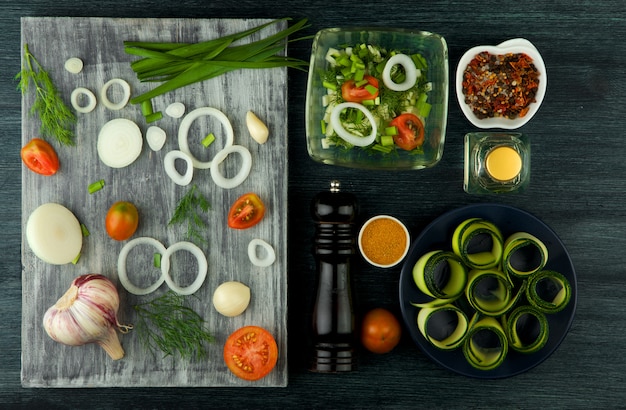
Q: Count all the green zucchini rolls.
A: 8